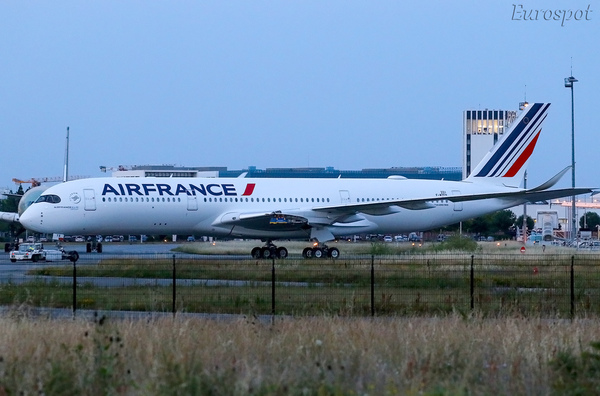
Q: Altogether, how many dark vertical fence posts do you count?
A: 6